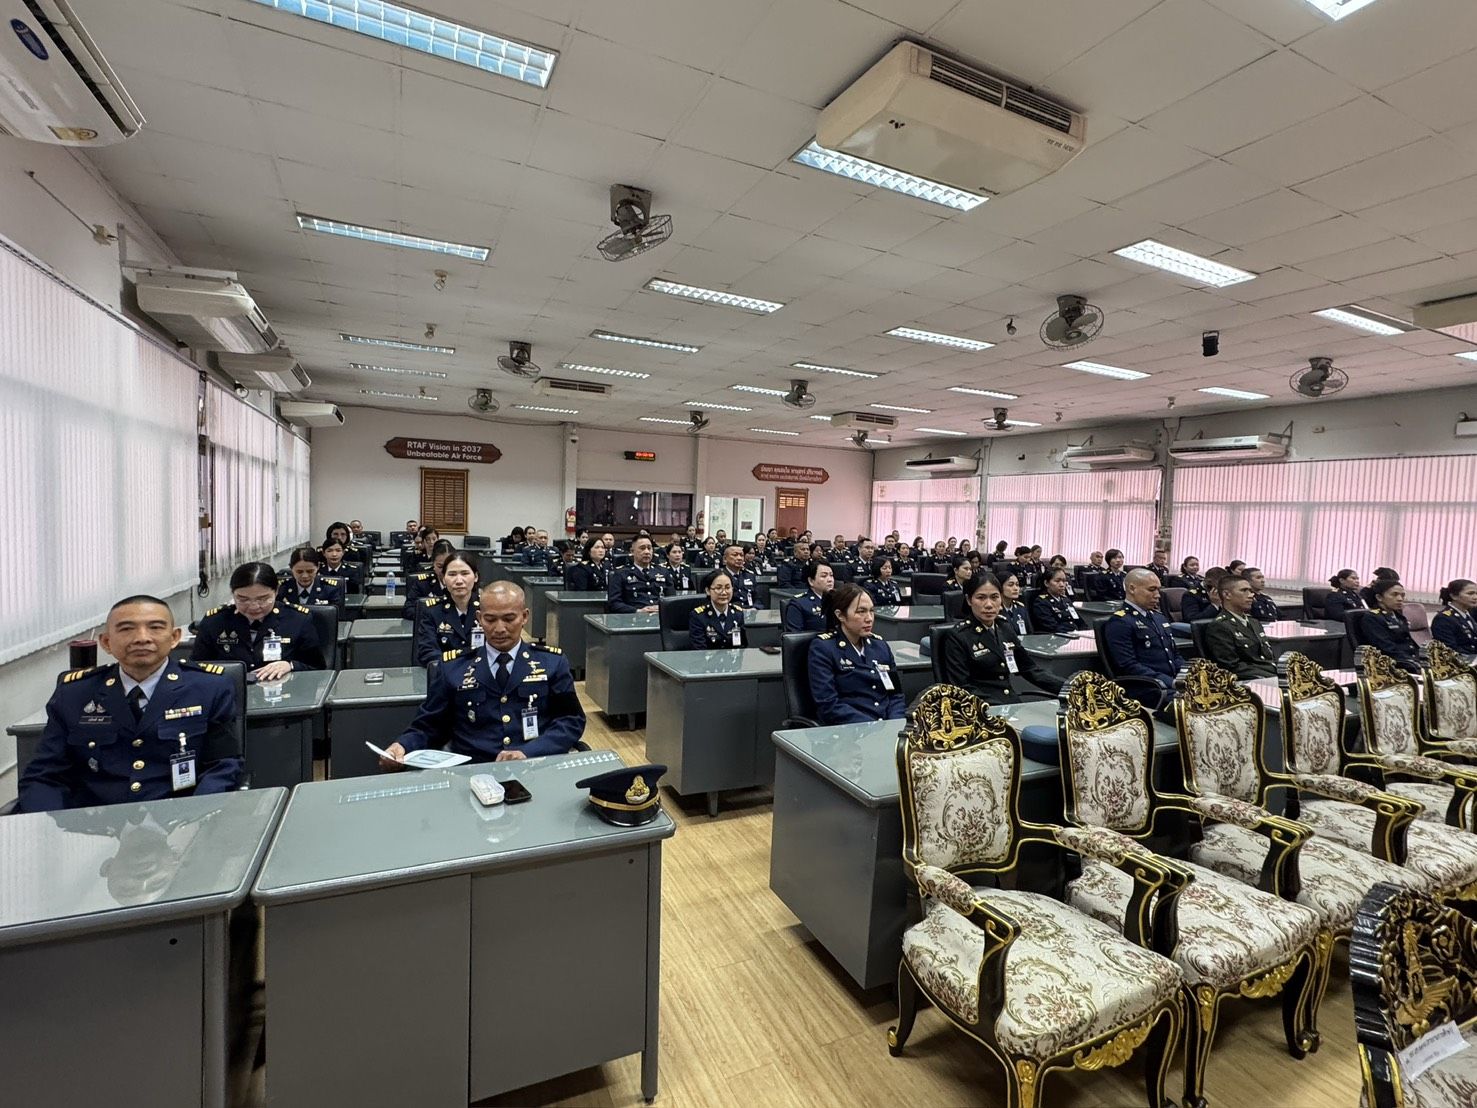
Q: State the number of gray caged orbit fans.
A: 9